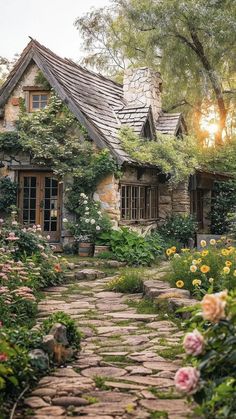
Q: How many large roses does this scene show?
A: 3